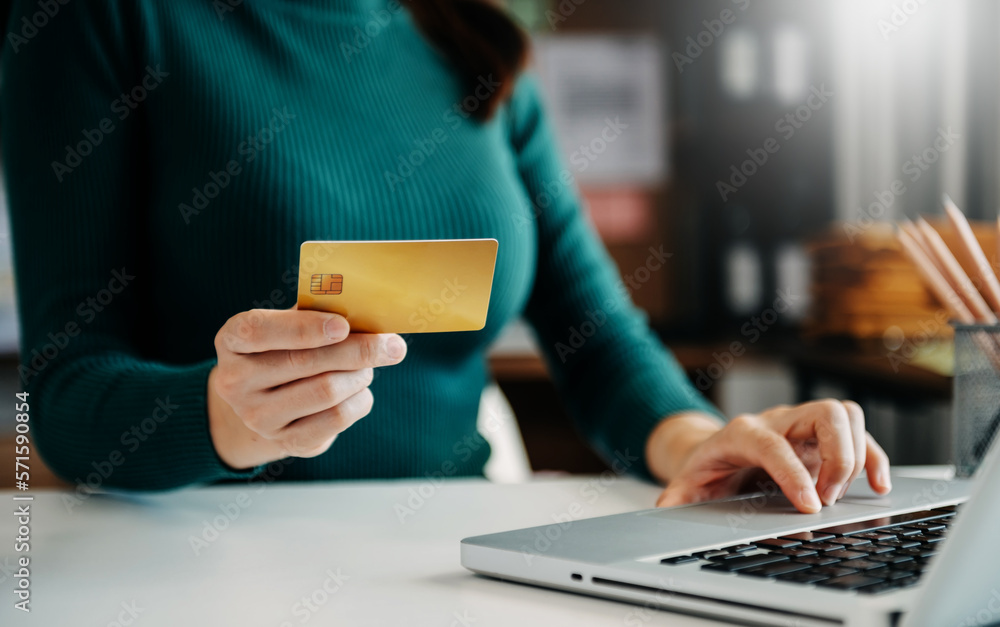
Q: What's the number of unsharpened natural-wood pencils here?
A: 0